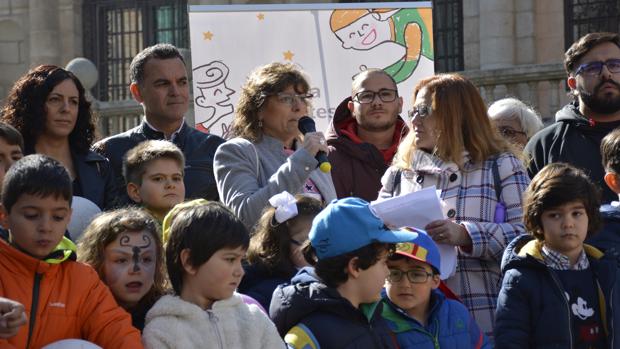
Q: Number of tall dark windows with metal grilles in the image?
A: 3